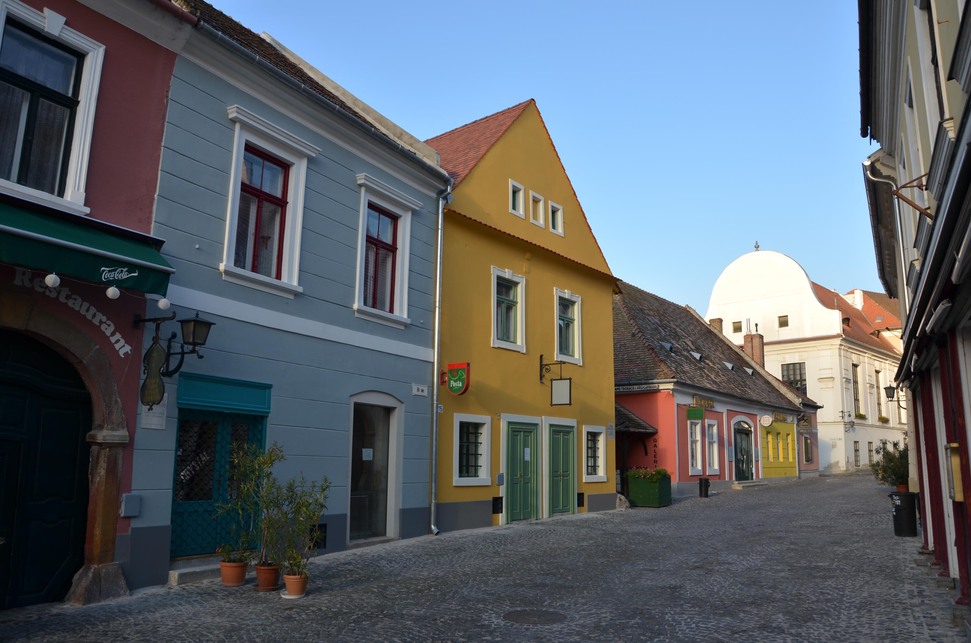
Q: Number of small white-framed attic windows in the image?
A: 3